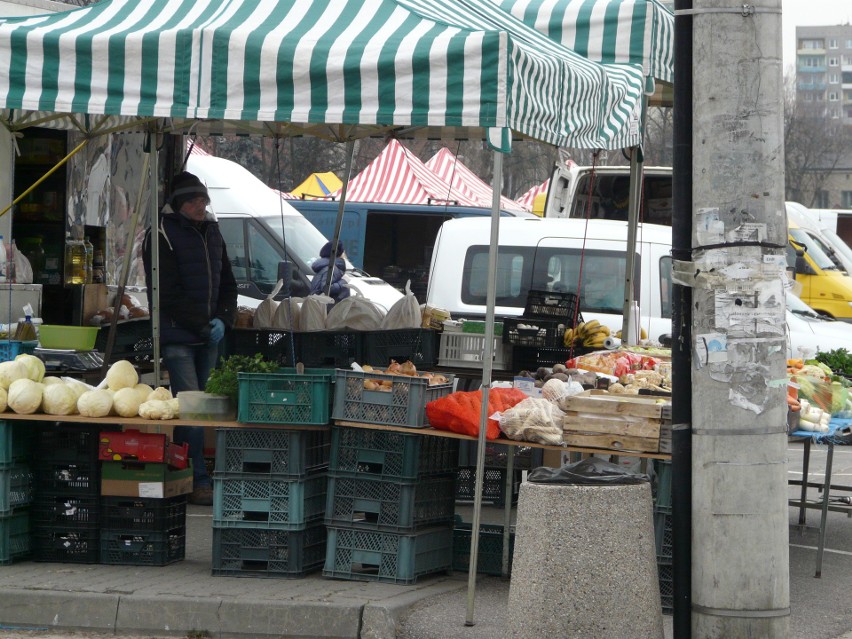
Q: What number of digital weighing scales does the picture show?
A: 1